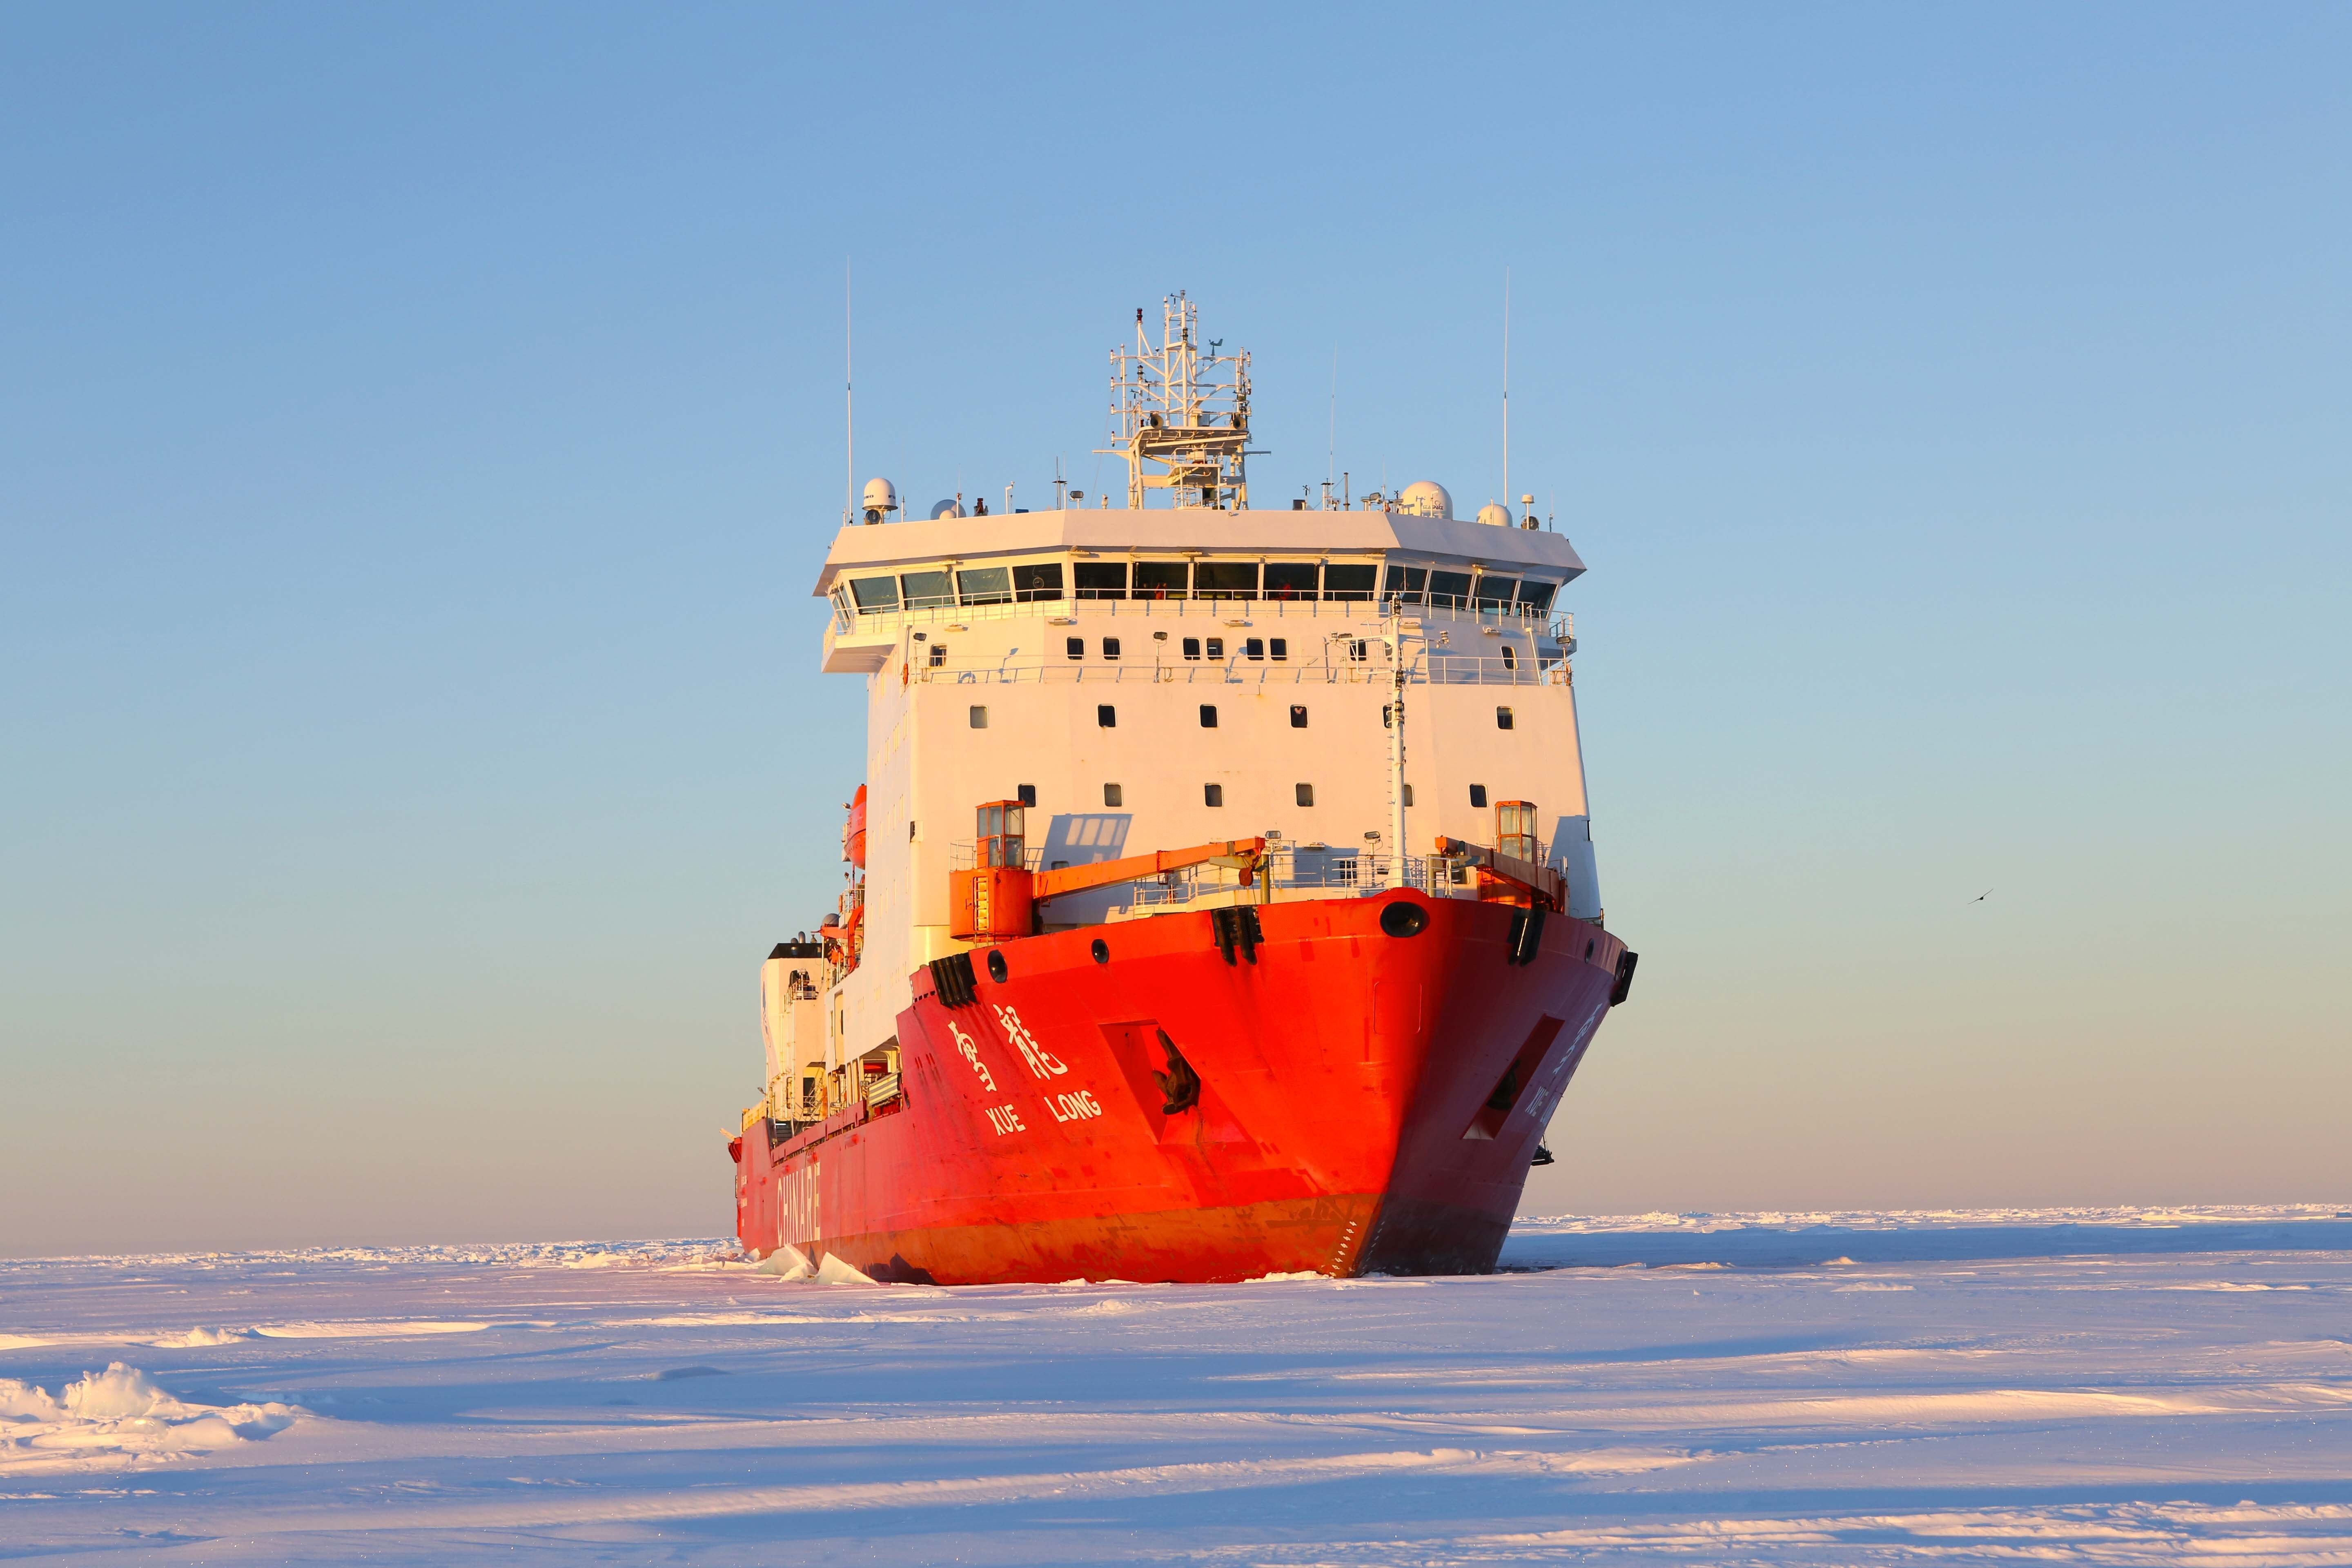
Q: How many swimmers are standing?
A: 0